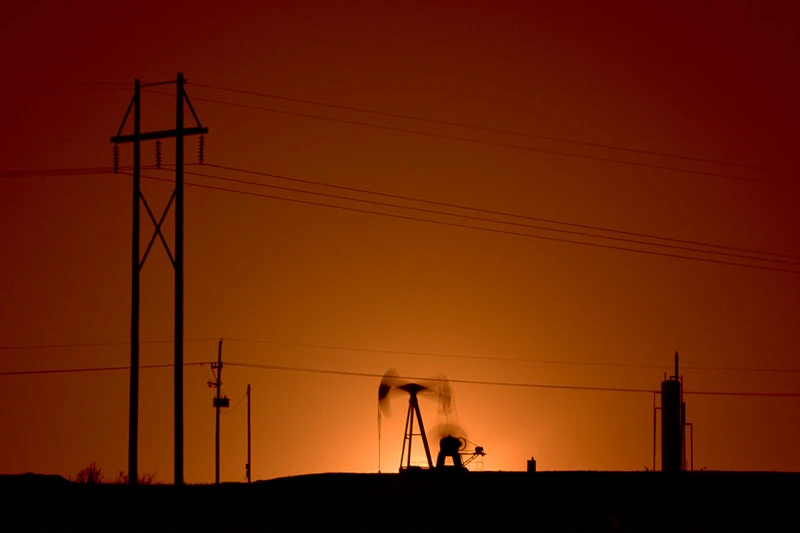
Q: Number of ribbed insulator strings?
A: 3